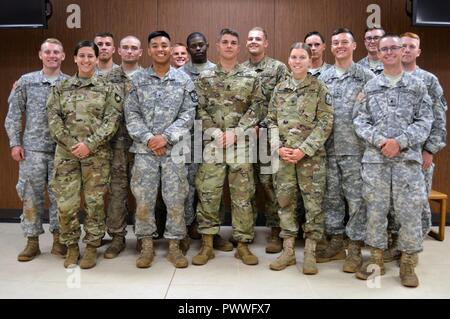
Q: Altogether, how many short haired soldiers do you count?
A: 13